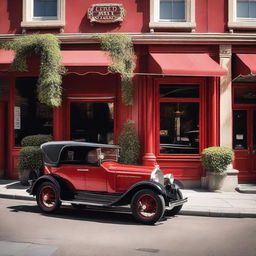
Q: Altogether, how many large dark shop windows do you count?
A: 3